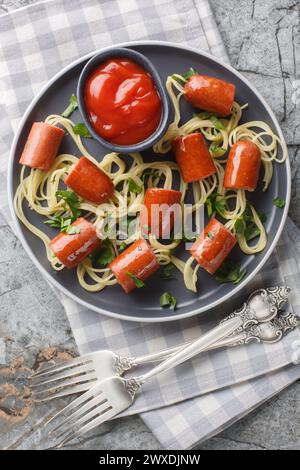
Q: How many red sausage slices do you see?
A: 9